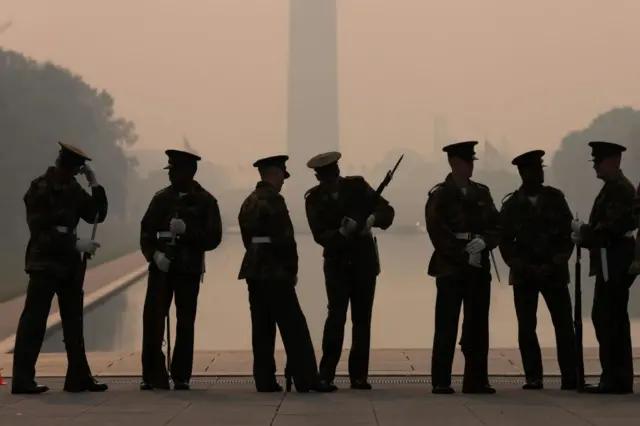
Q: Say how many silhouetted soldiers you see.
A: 7